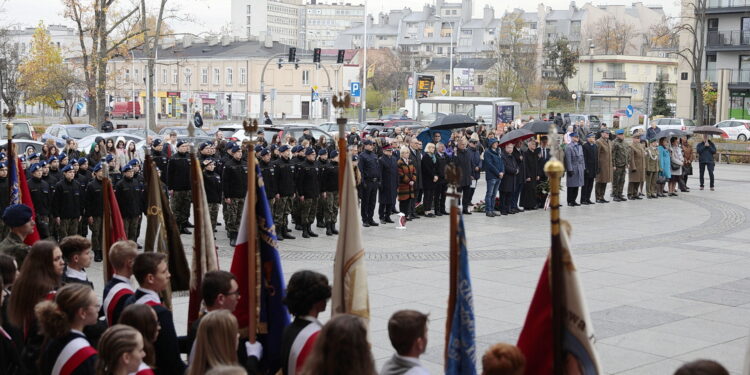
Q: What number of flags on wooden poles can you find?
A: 8